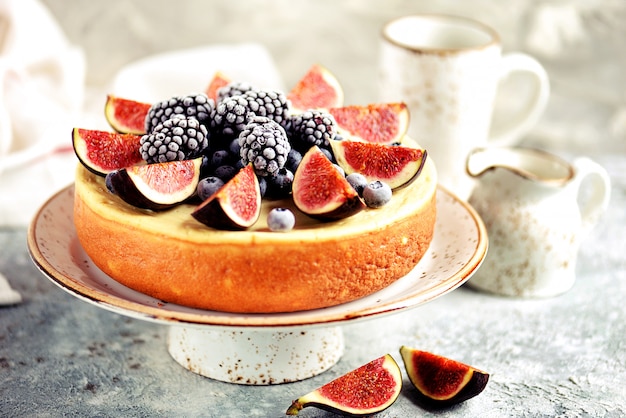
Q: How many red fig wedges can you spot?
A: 11